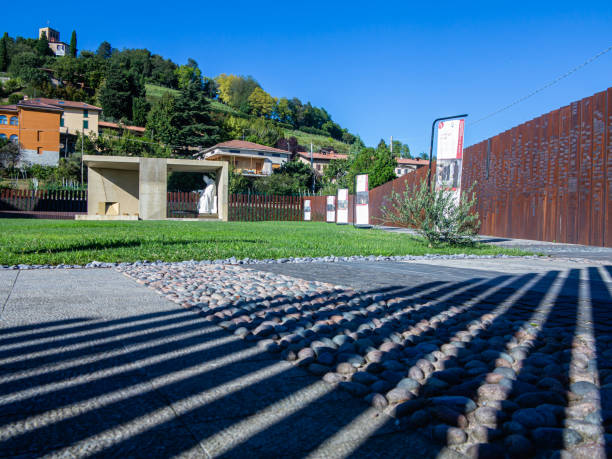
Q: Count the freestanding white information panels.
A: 5